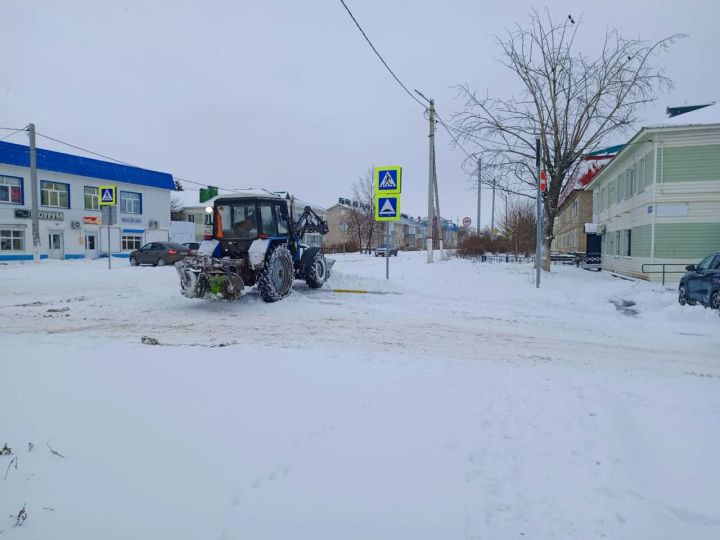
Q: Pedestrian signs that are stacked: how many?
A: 2